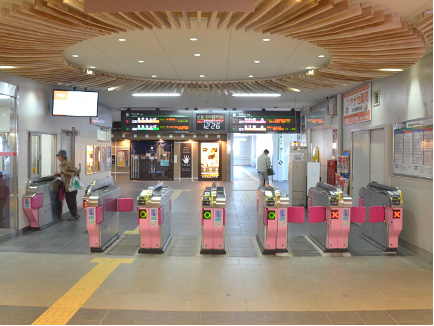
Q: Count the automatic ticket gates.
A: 7